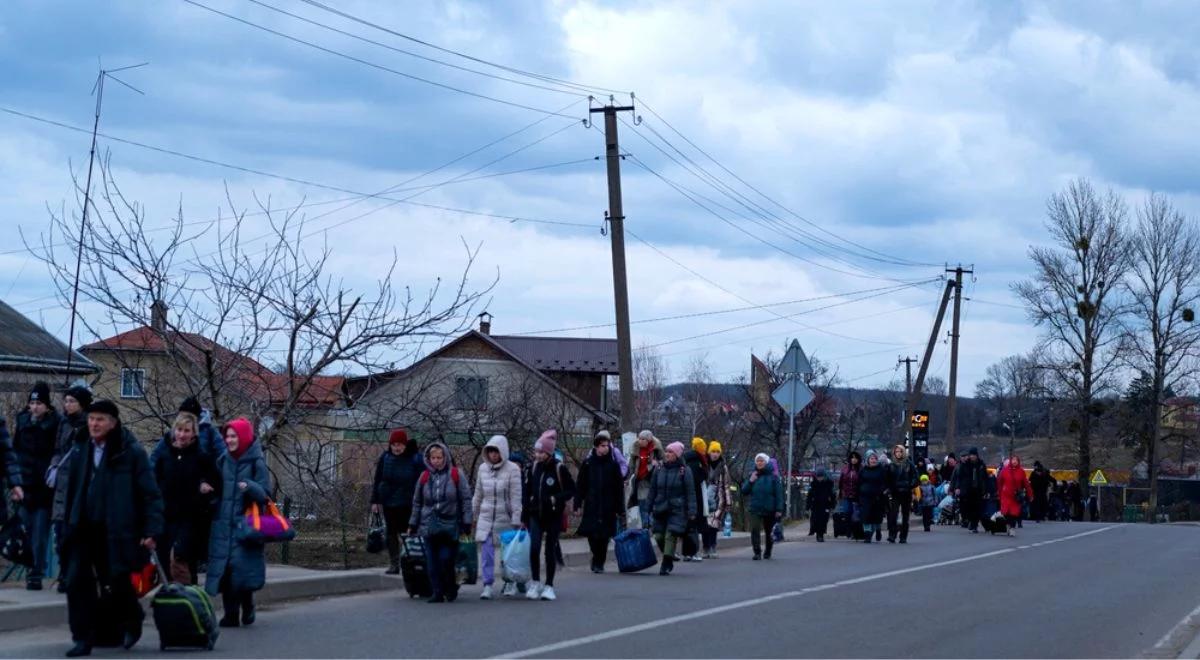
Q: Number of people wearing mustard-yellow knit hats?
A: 2